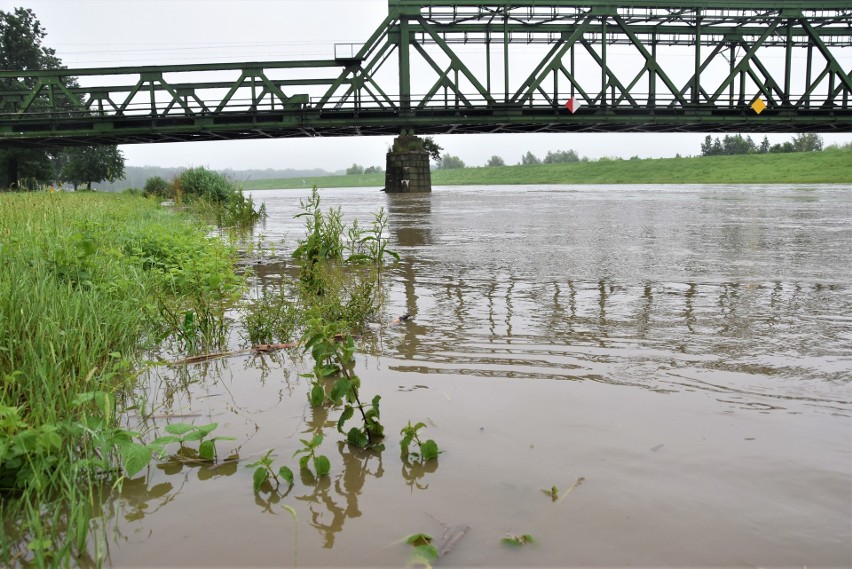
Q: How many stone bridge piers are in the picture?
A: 1